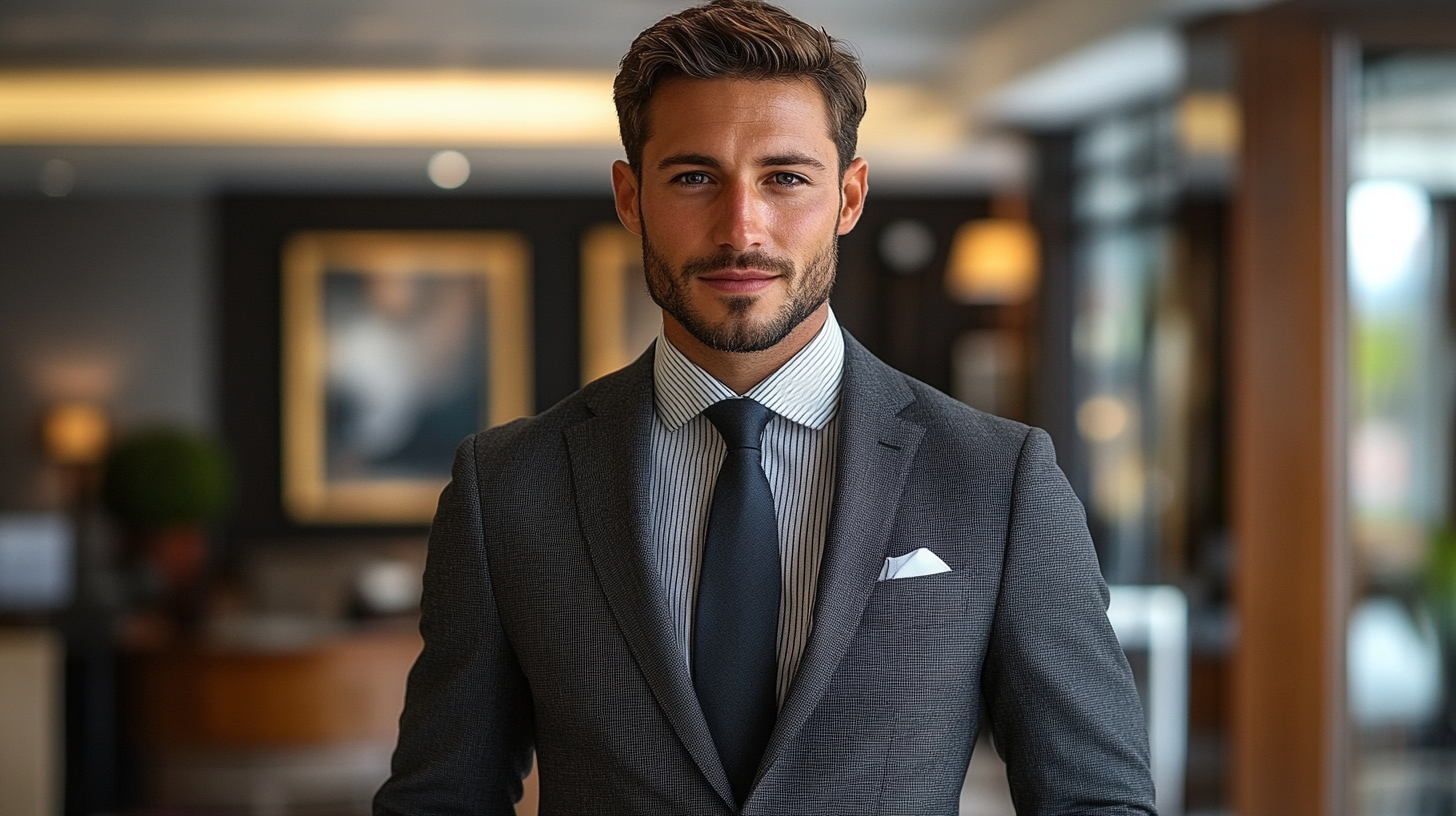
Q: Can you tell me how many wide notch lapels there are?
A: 2